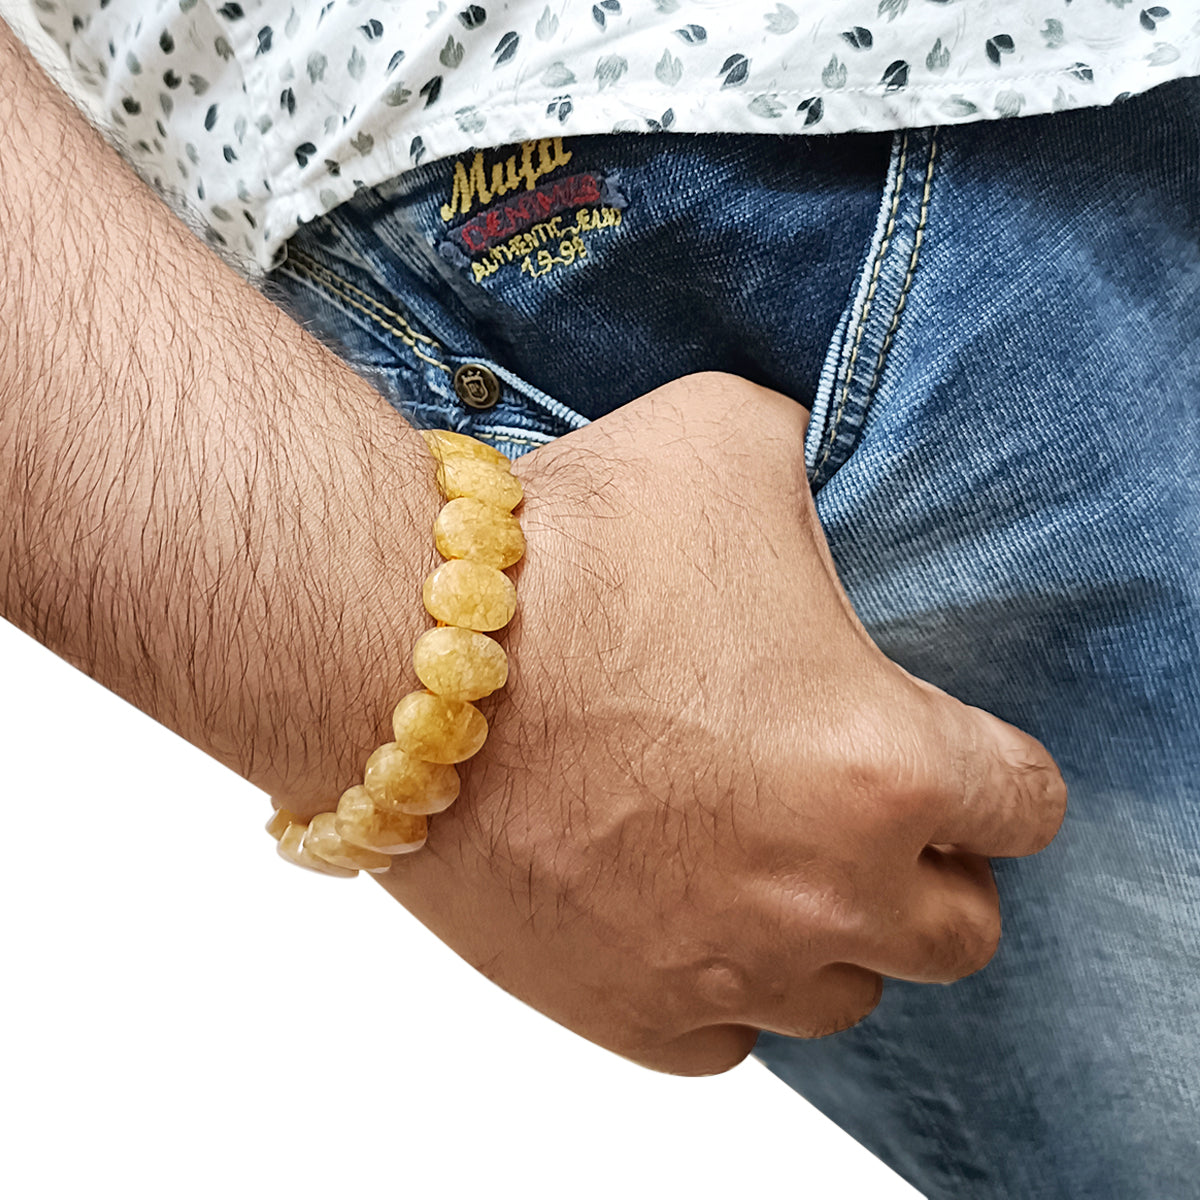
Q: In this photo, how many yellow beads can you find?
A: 11